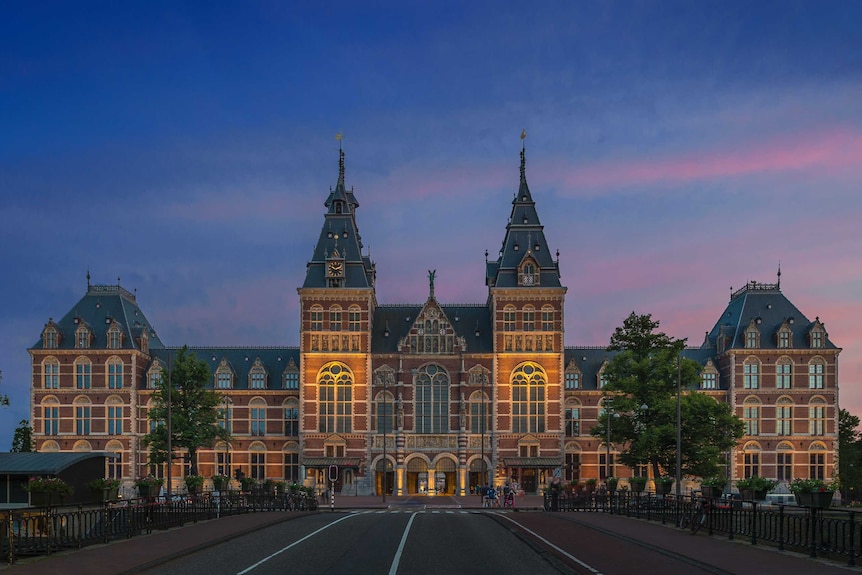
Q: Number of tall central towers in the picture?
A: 2